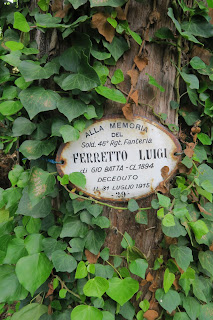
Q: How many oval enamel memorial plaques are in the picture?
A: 1